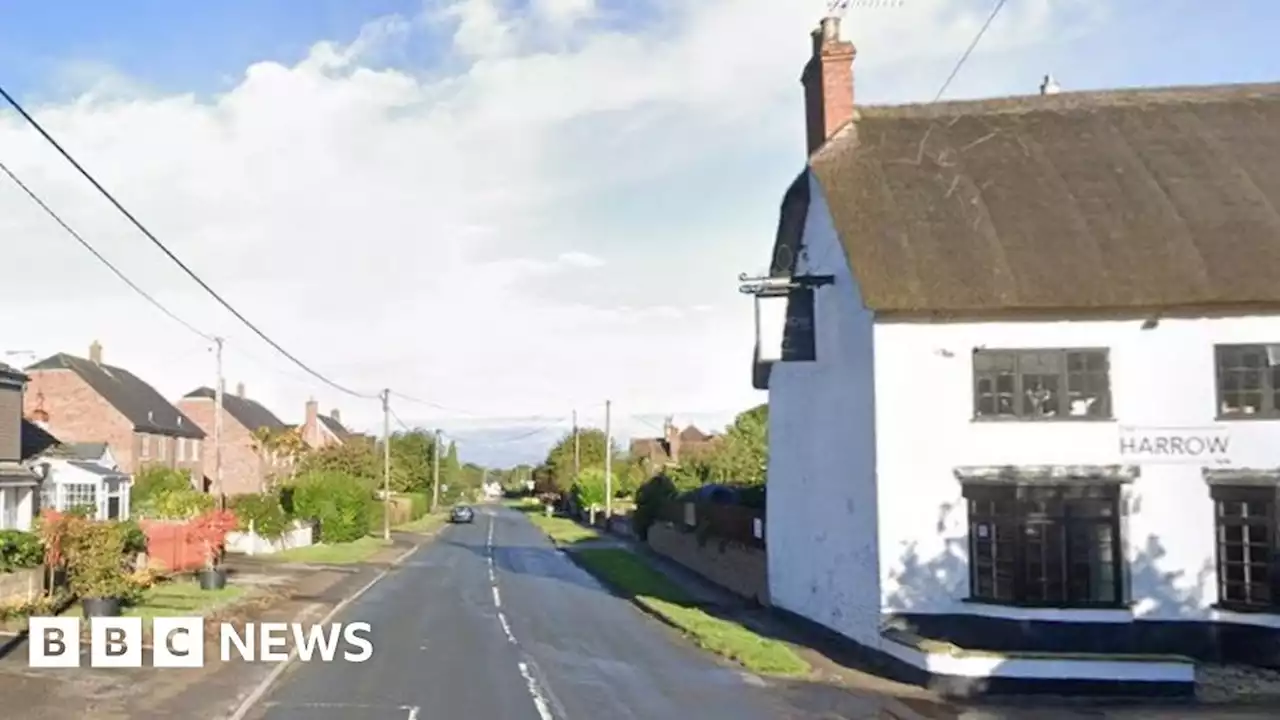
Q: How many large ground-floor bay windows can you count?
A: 2